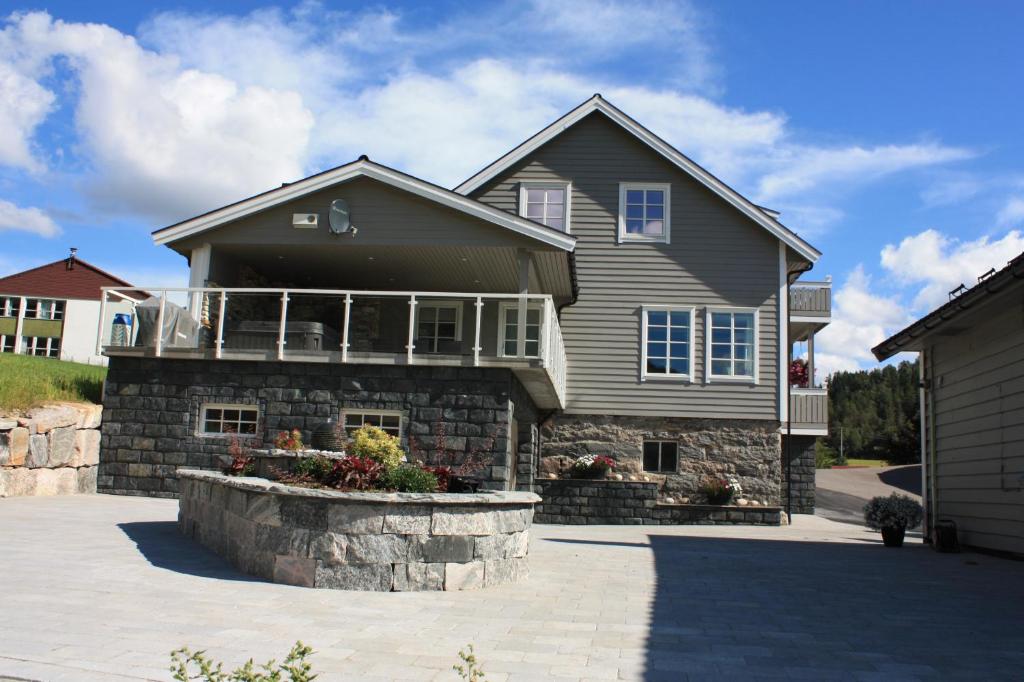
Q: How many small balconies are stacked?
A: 2